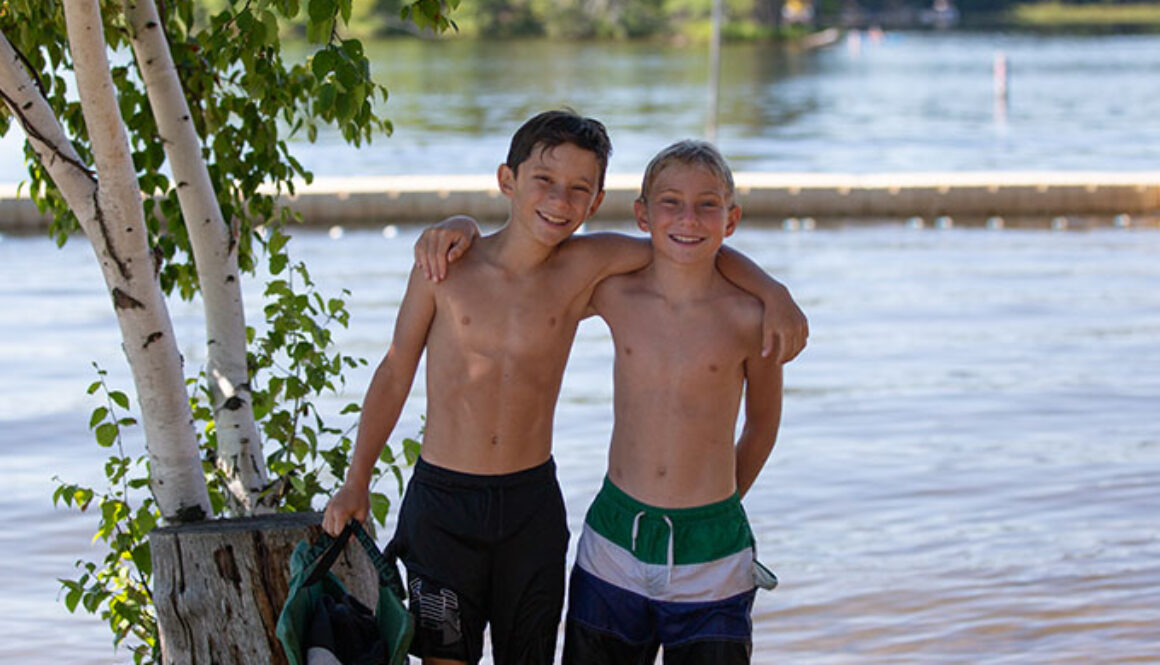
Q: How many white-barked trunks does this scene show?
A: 3